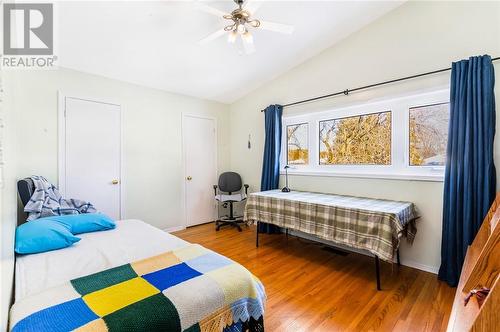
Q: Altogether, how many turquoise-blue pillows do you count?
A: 2